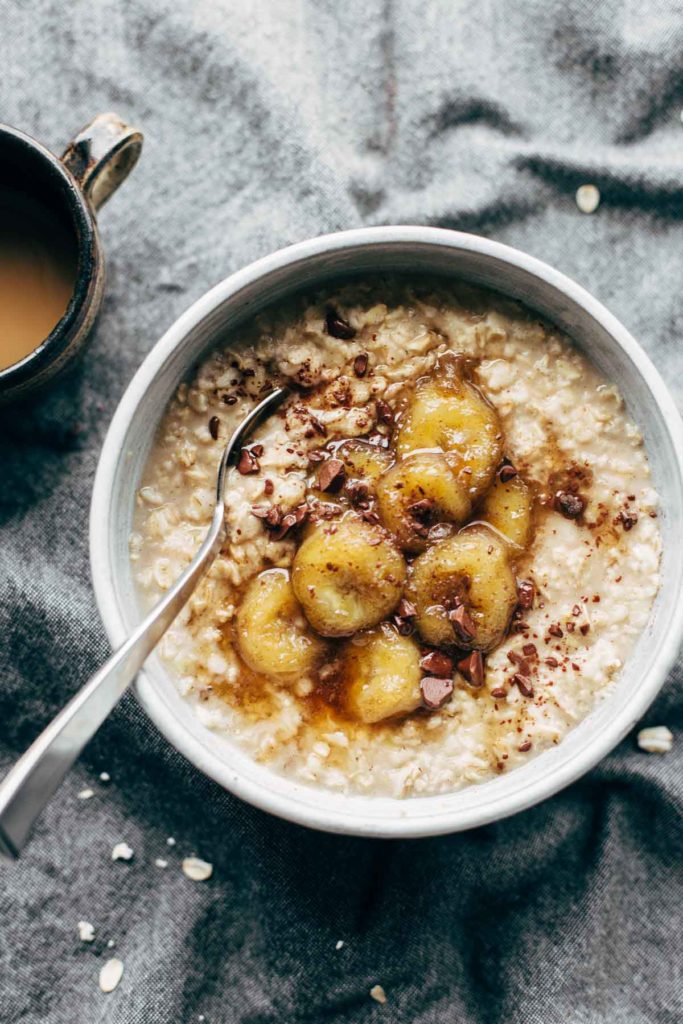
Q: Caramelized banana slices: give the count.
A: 8